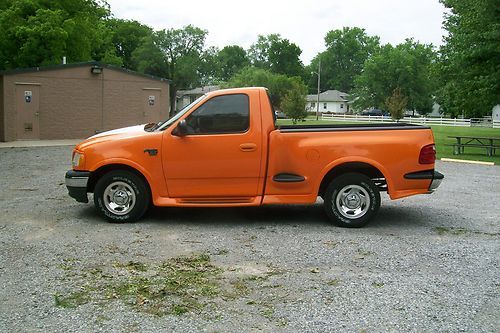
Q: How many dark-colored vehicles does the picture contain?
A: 1